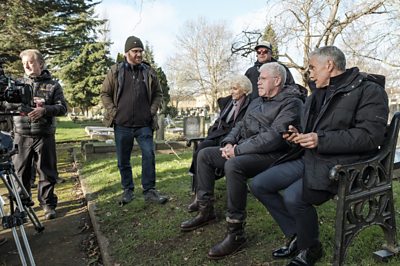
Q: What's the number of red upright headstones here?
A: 0